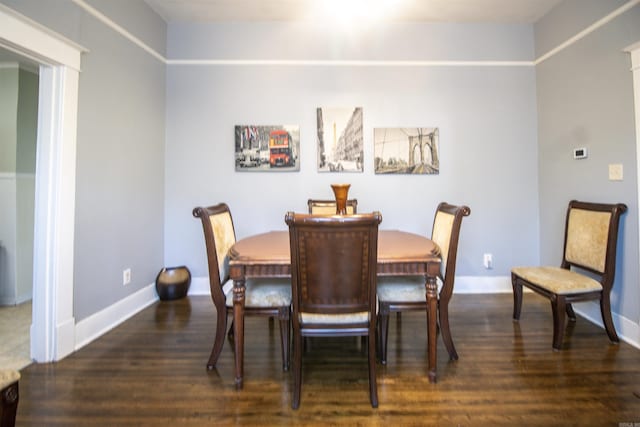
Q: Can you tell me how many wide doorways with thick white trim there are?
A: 1